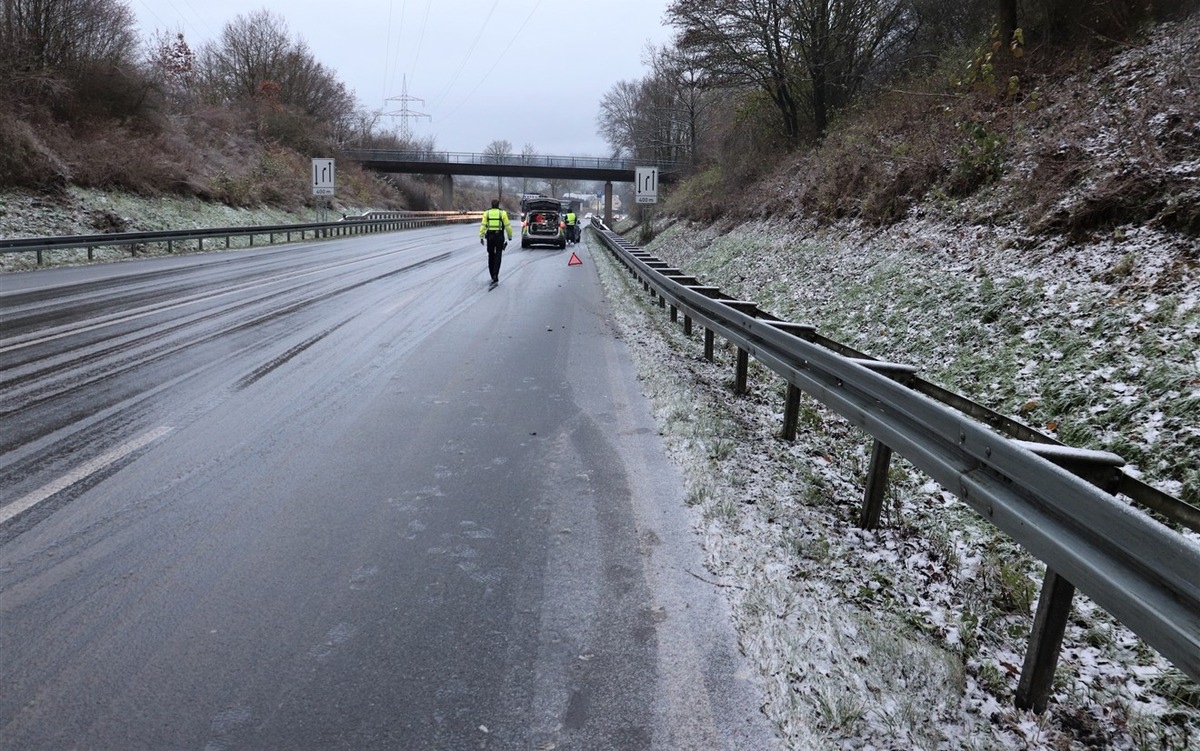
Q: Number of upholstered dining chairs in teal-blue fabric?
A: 0